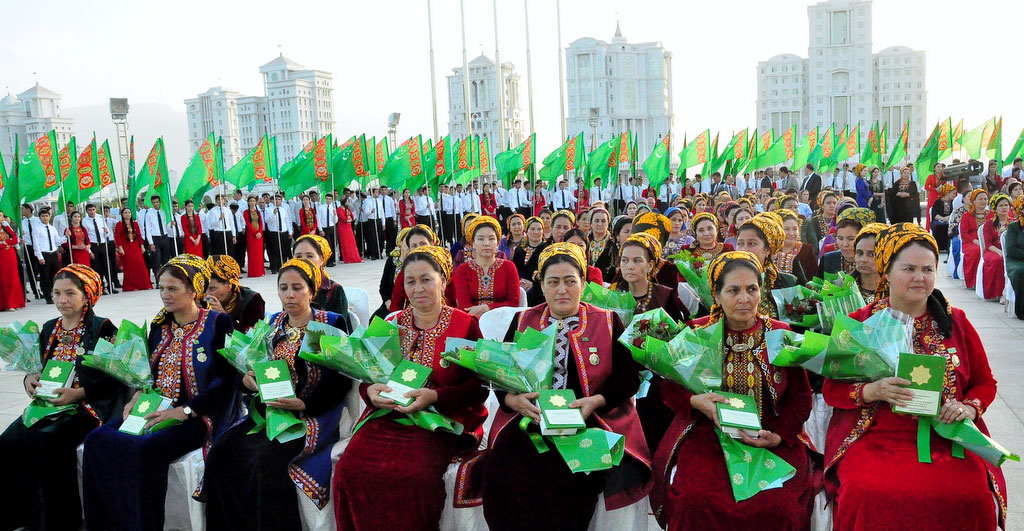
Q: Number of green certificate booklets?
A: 7